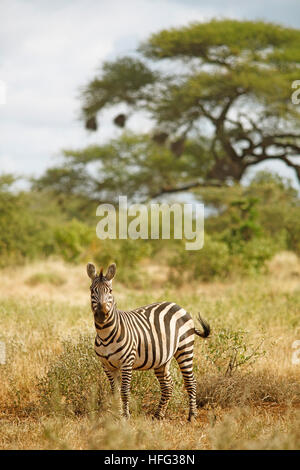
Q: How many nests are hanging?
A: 4